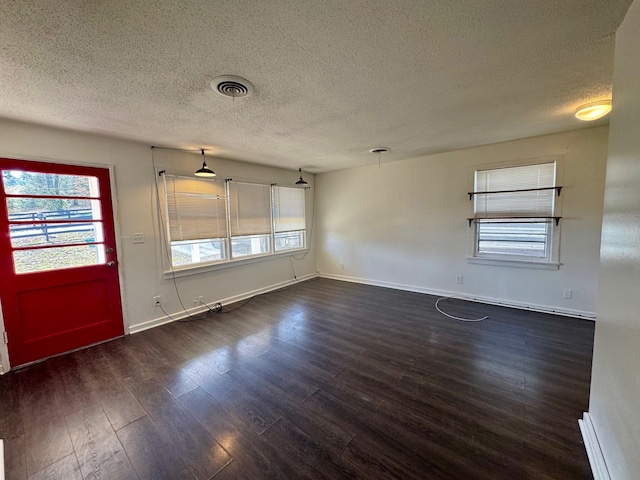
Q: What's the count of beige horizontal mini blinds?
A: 4